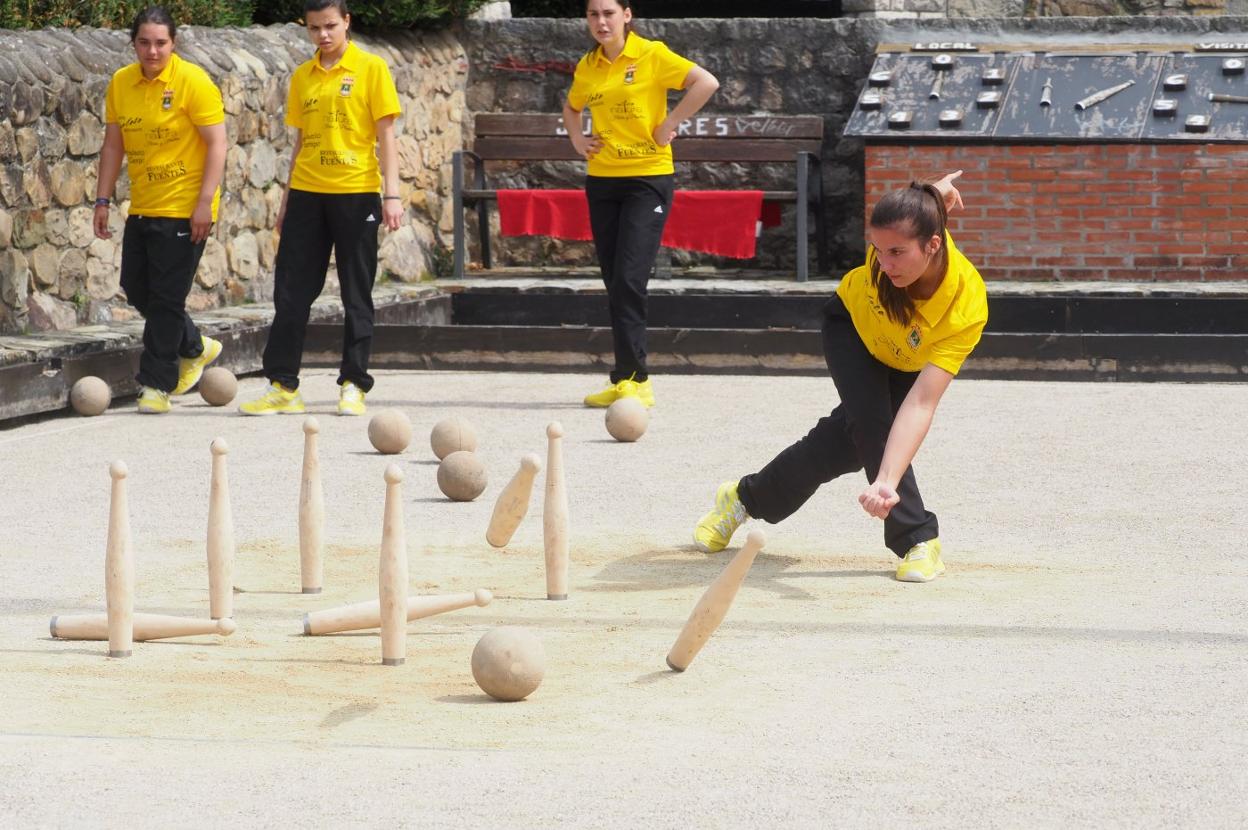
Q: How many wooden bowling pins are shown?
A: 9